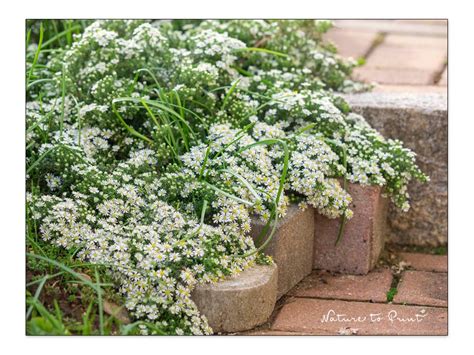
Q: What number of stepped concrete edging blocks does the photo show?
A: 3